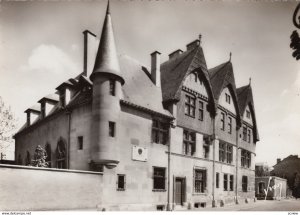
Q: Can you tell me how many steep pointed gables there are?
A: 3